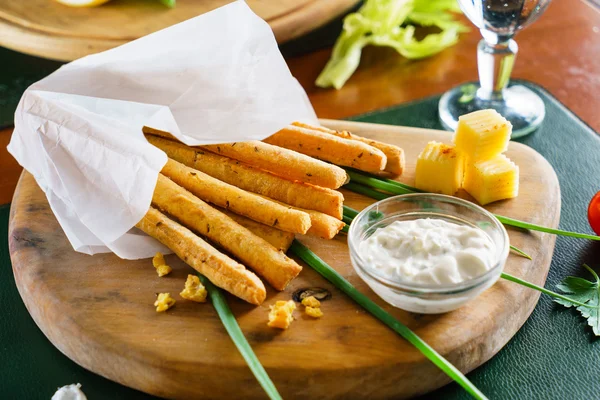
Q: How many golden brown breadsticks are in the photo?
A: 9